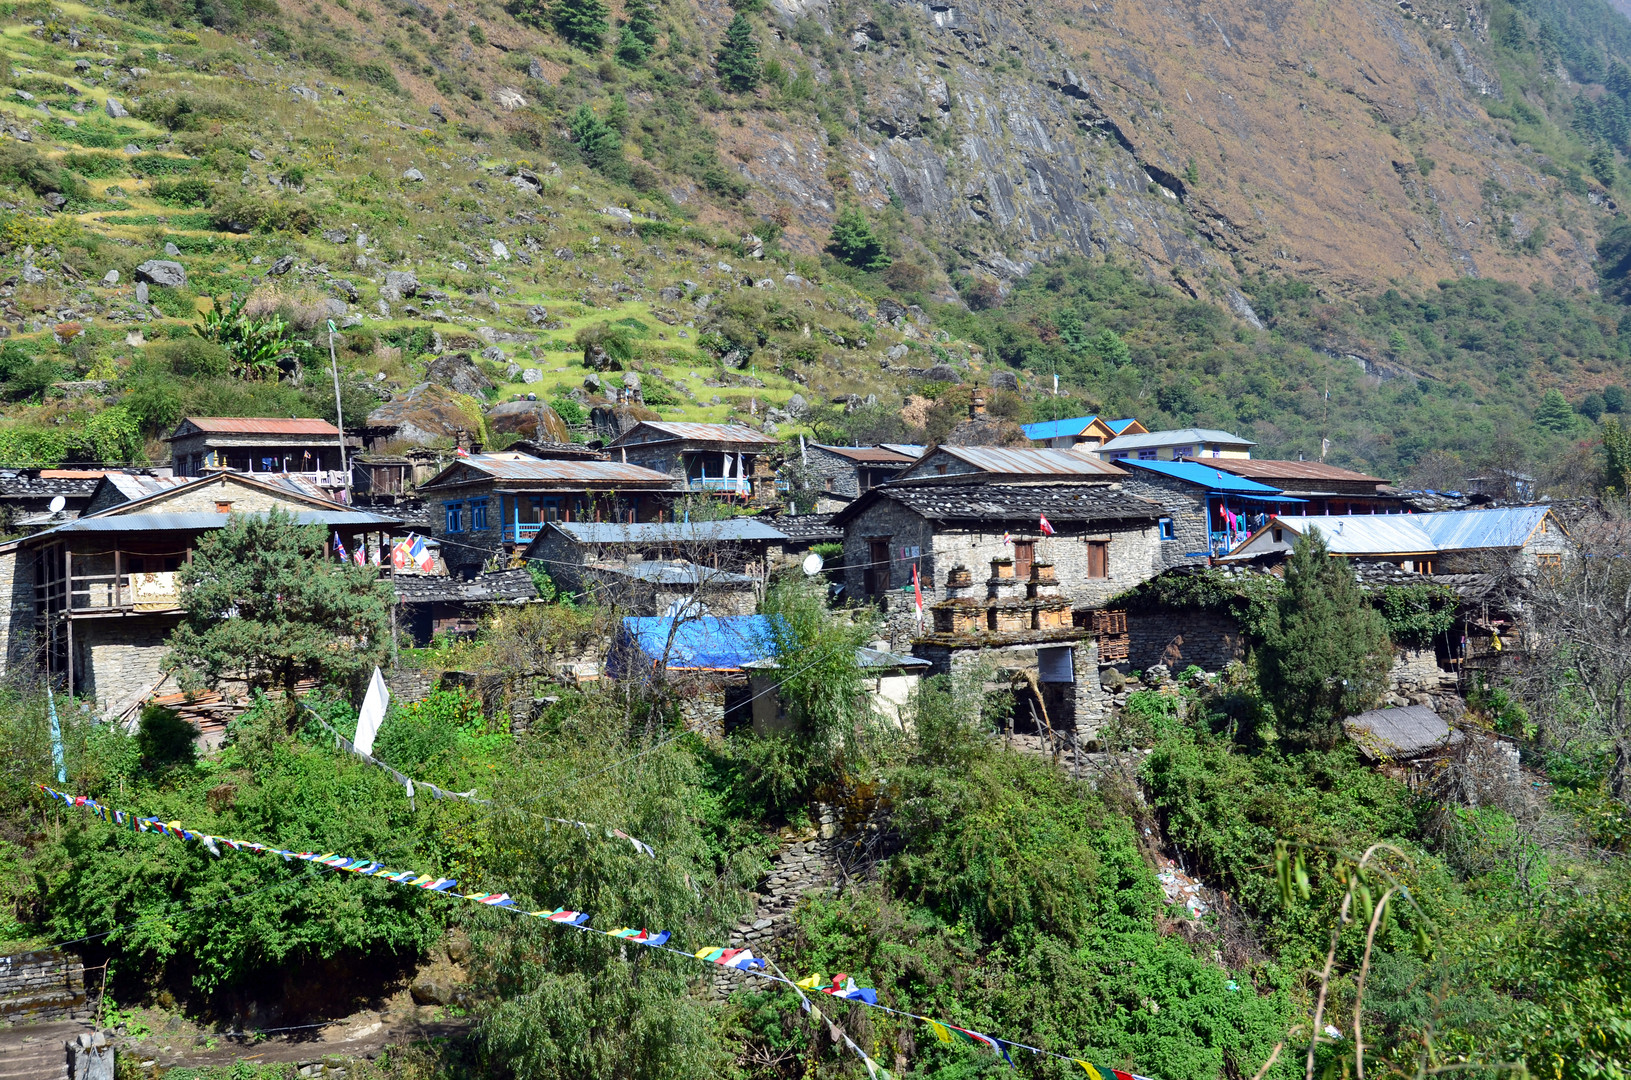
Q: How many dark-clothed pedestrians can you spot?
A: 0